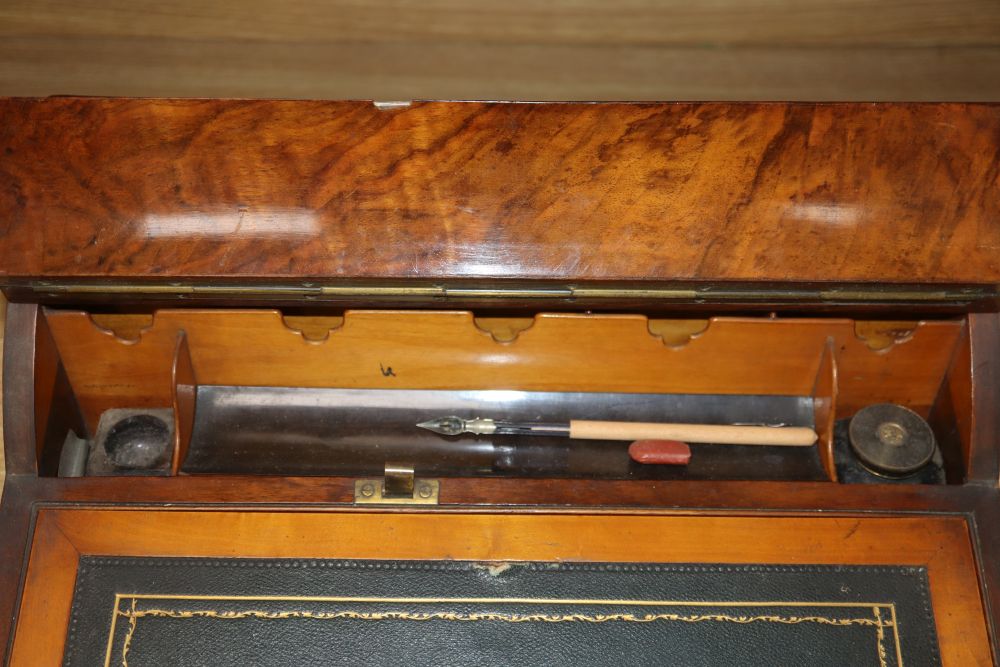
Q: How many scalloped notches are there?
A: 5